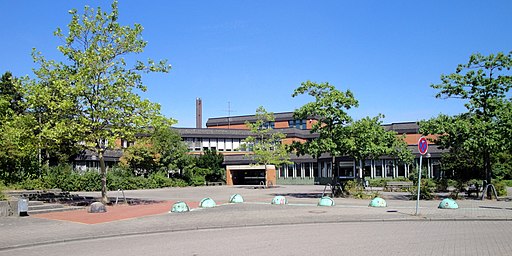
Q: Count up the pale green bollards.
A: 7